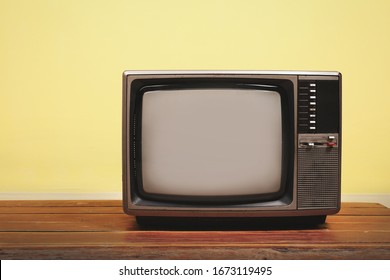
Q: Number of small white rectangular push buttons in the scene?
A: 8